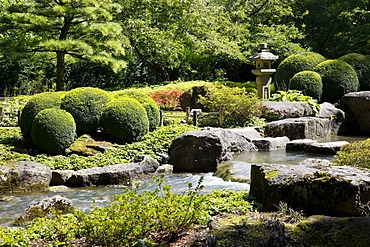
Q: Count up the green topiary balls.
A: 9